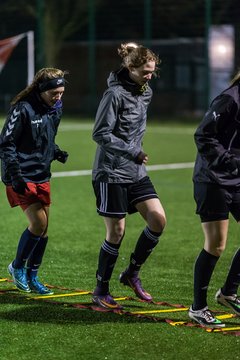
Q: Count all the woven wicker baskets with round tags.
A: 0